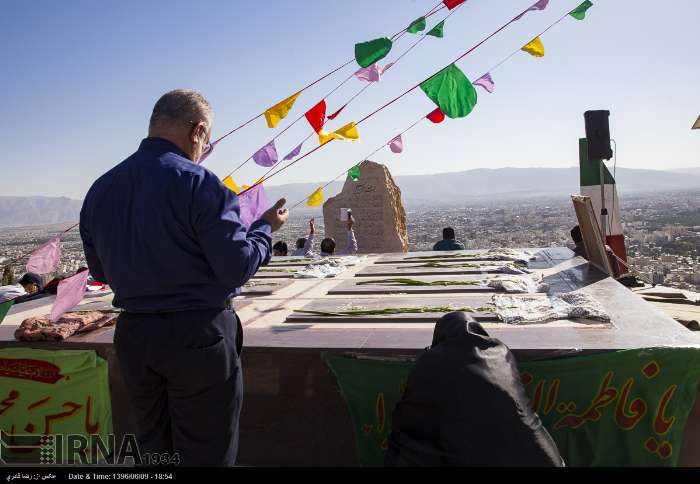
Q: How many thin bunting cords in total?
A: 5